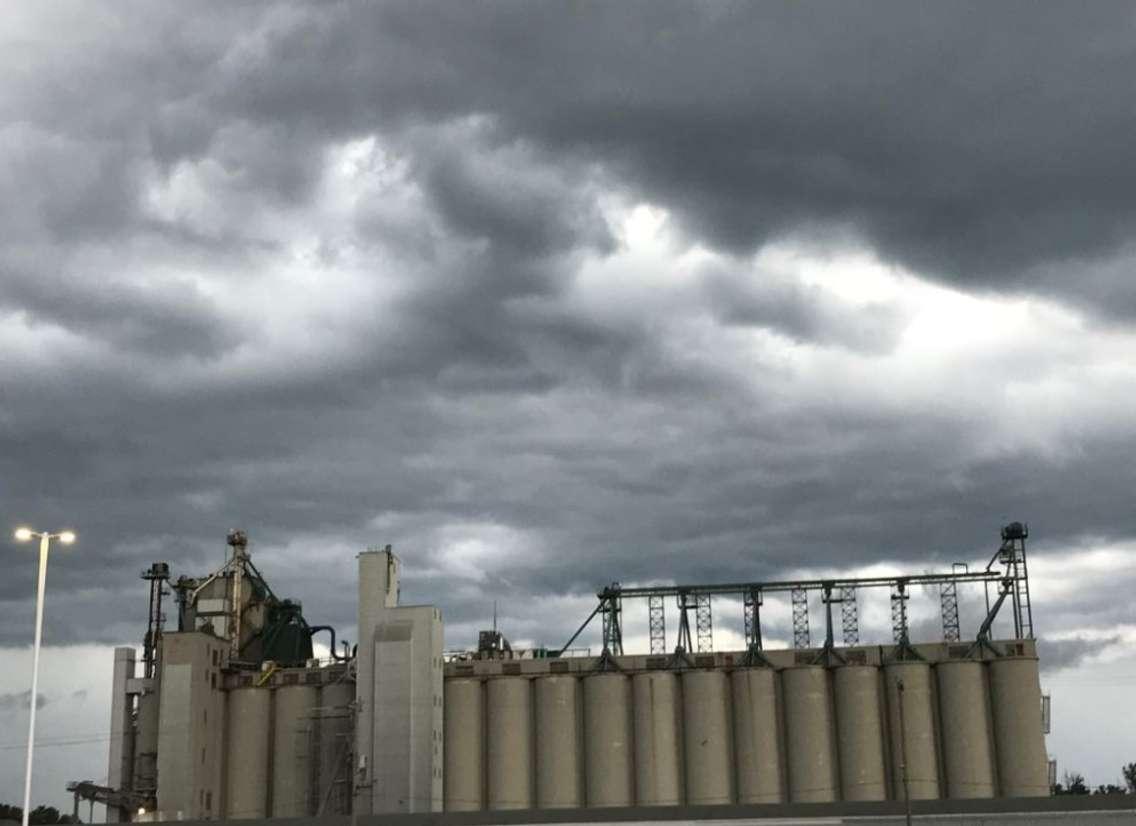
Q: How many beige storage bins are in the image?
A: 15